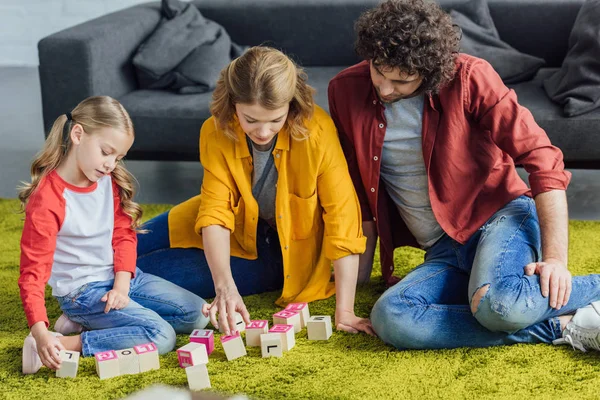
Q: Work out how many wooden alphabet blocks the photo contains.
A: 15